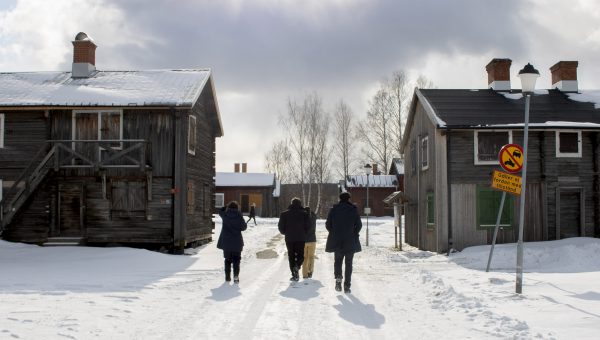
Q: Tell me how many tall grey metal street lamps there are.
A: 2